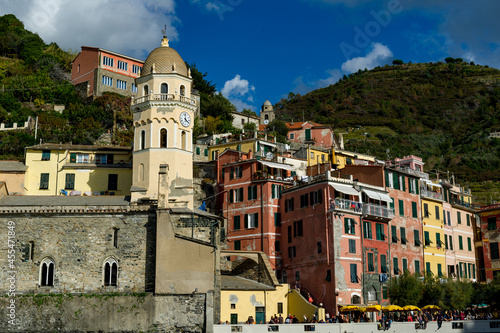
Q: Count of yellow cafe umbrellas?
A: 5